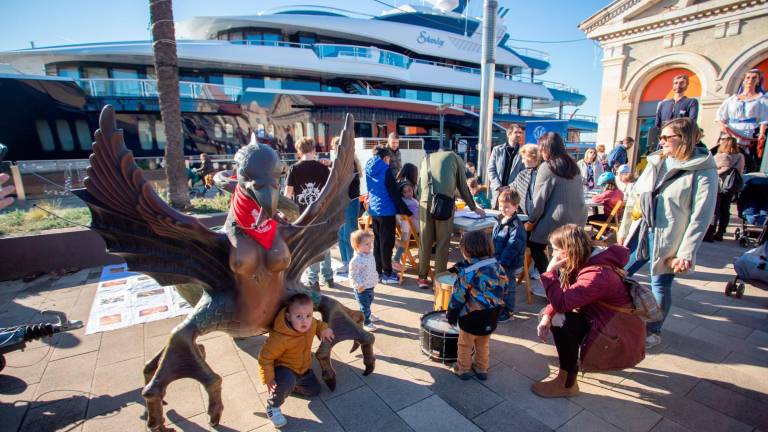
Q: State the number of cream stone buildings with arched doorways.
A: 1